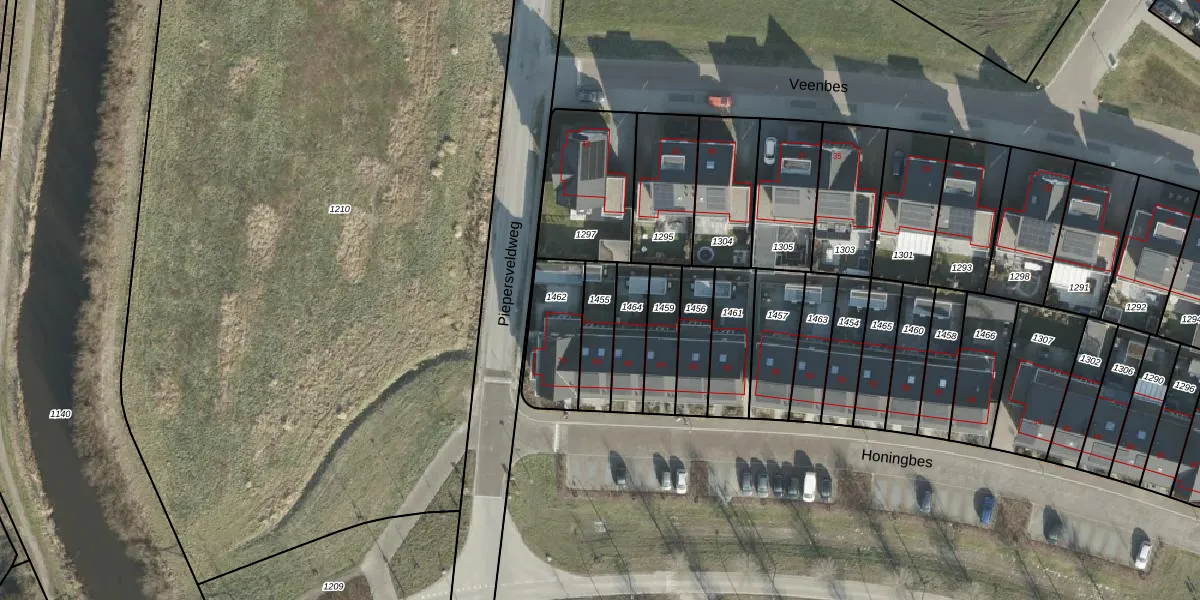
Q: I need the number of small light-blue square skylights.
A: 15